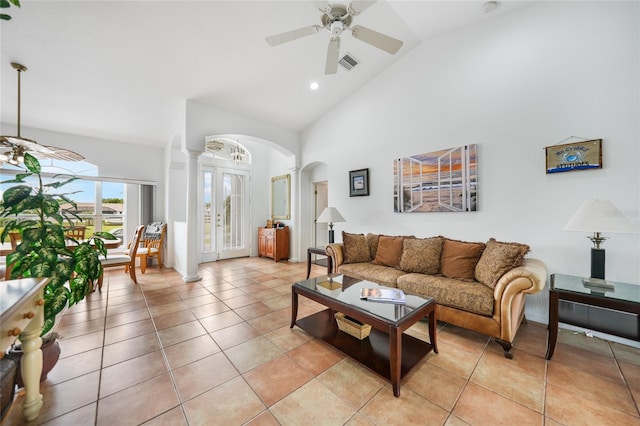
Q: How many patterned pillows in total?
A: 3